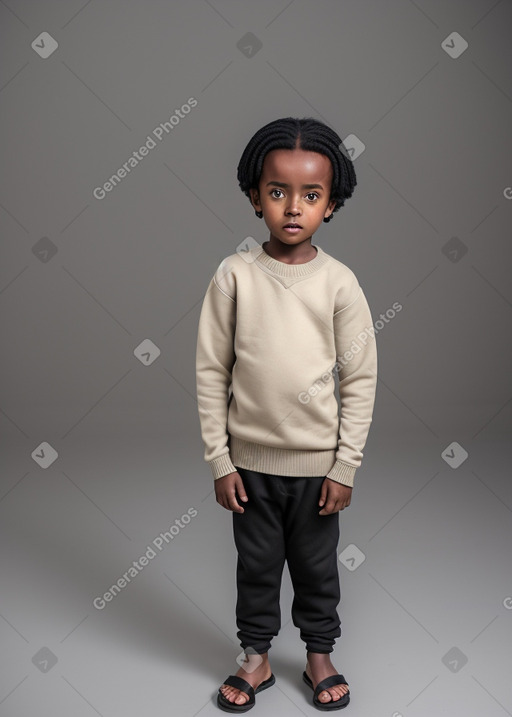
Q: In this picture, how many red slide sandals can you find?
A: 0